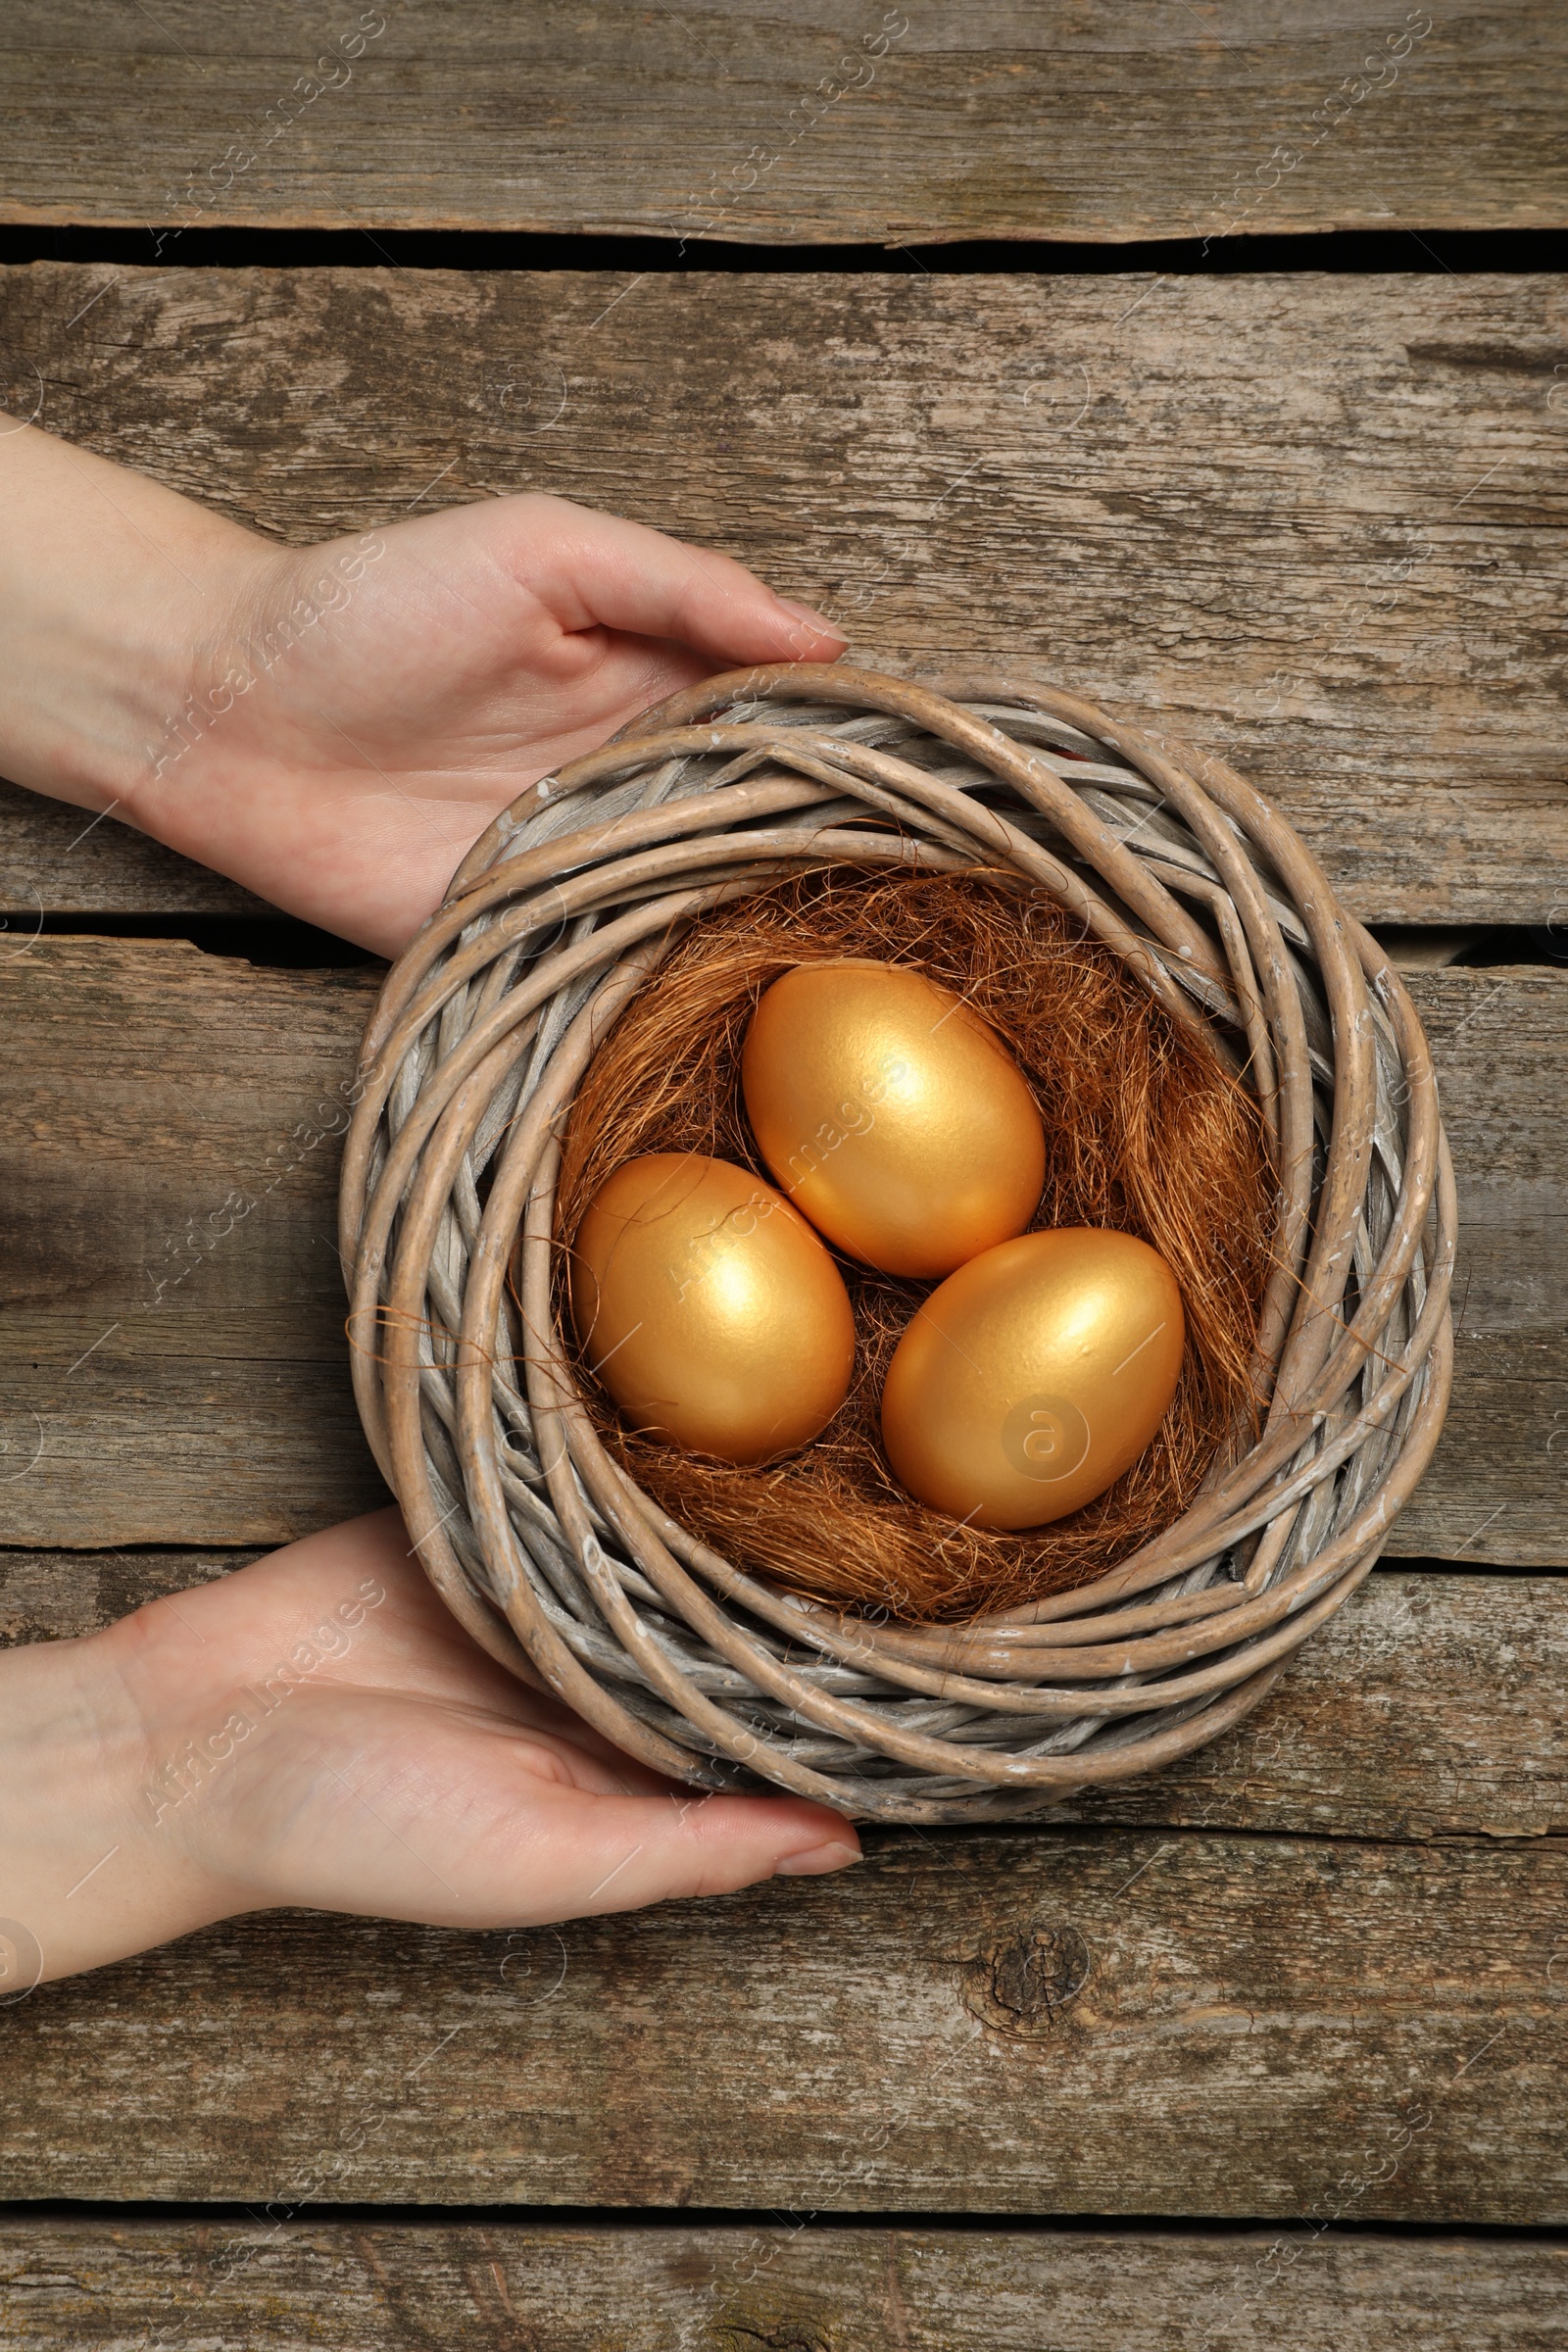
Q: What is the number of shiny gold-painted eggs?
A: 3